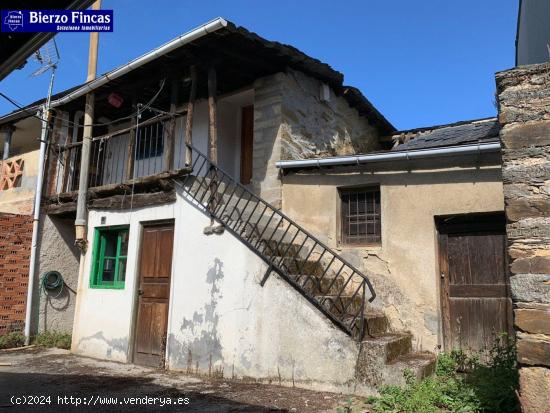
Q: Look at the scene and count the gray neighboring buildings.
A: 1